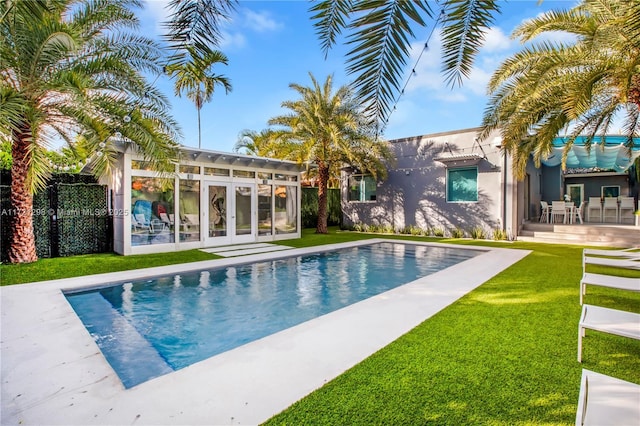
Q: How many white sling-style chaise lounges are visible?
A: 5